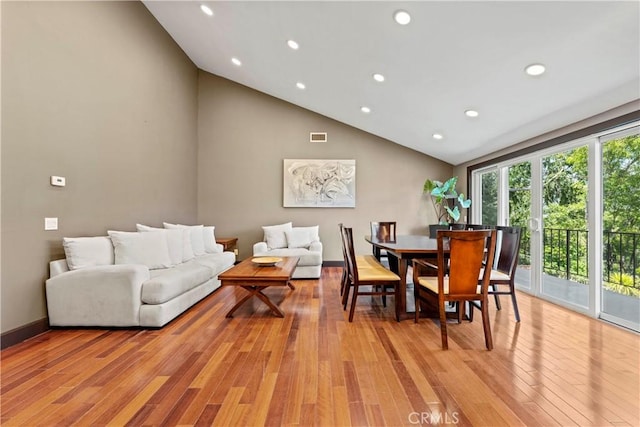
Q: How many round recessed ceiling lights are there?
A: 10